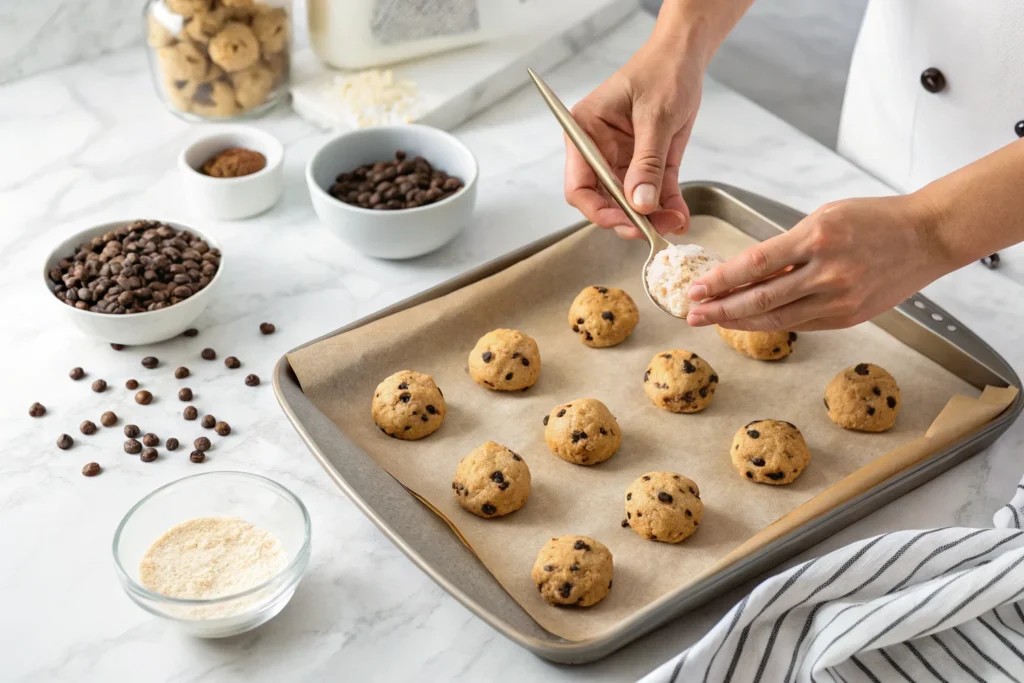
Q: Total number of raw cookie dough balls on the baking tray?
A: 11